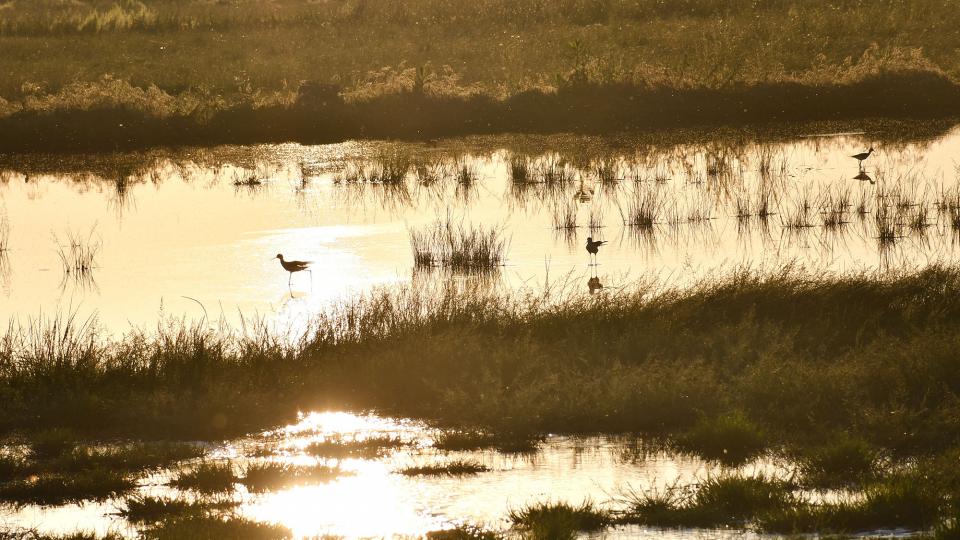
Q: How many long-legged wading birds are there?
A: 3